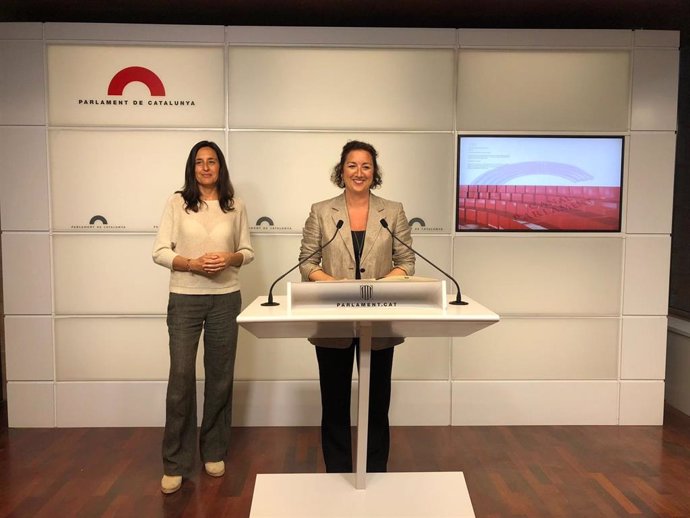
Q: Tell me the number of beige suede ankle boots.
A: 2